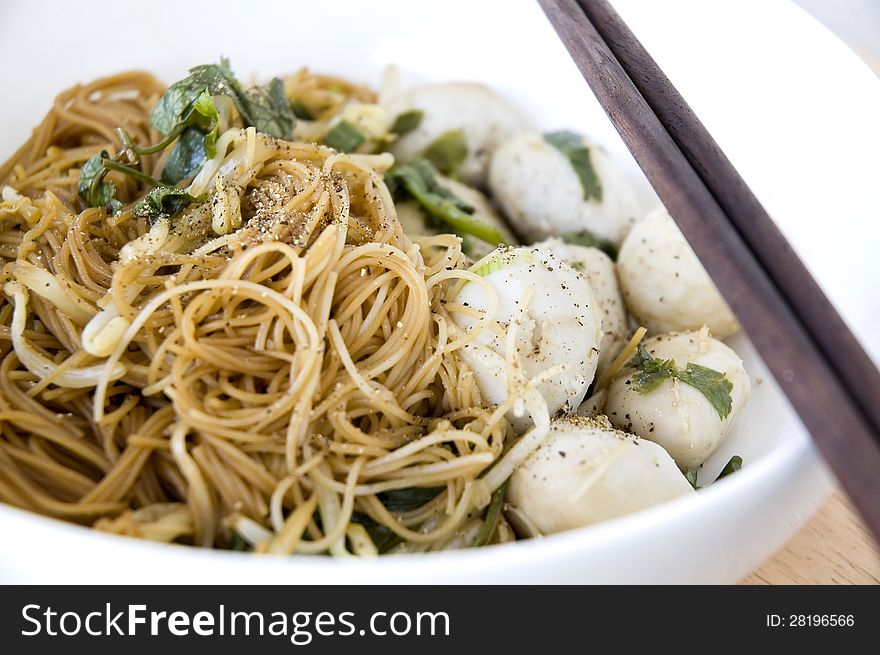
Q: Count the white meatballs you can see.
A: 8